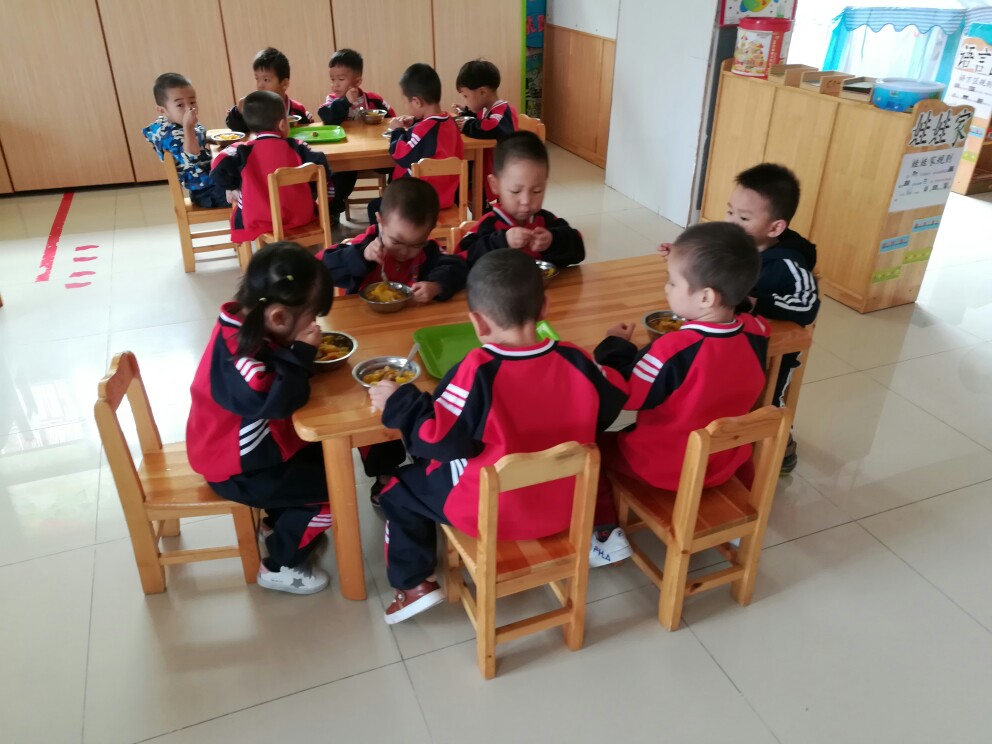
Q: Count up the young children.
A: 12